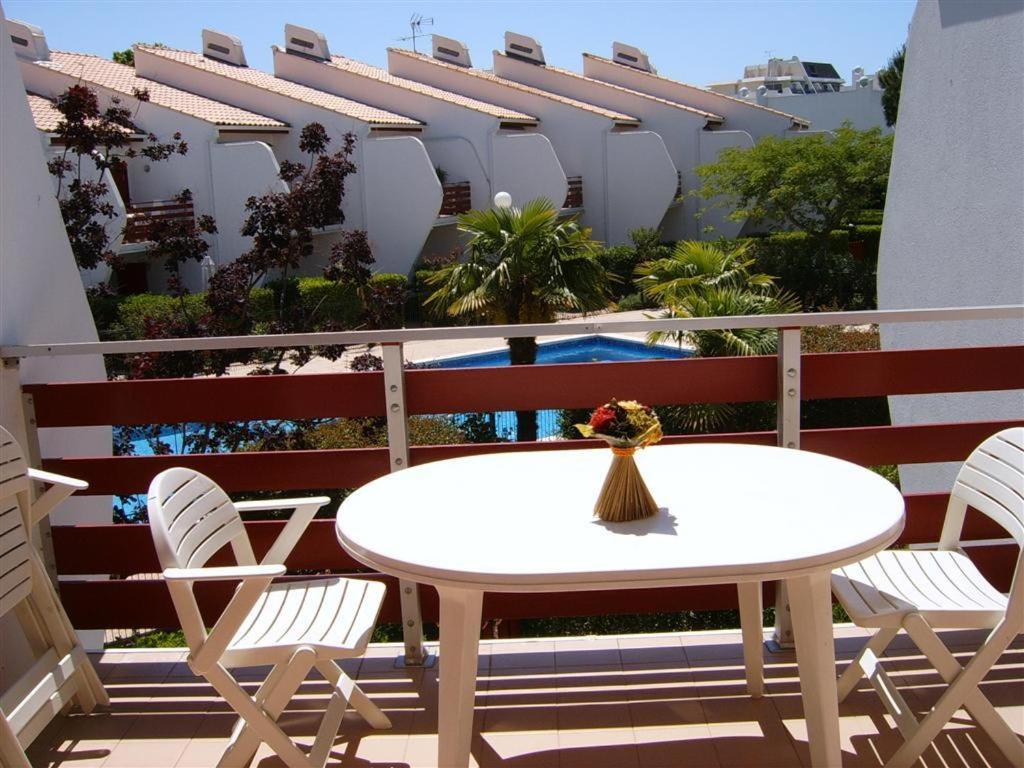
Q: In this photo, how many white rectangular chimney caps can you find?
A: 6